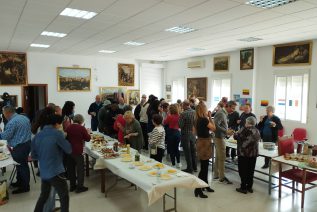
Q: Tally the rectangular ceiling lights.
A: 9